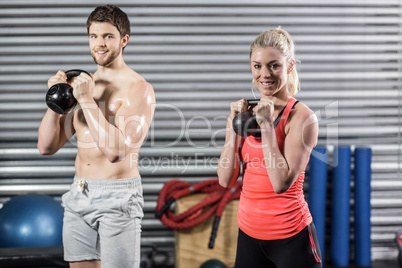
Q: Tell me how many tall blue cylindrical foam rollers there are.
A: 3